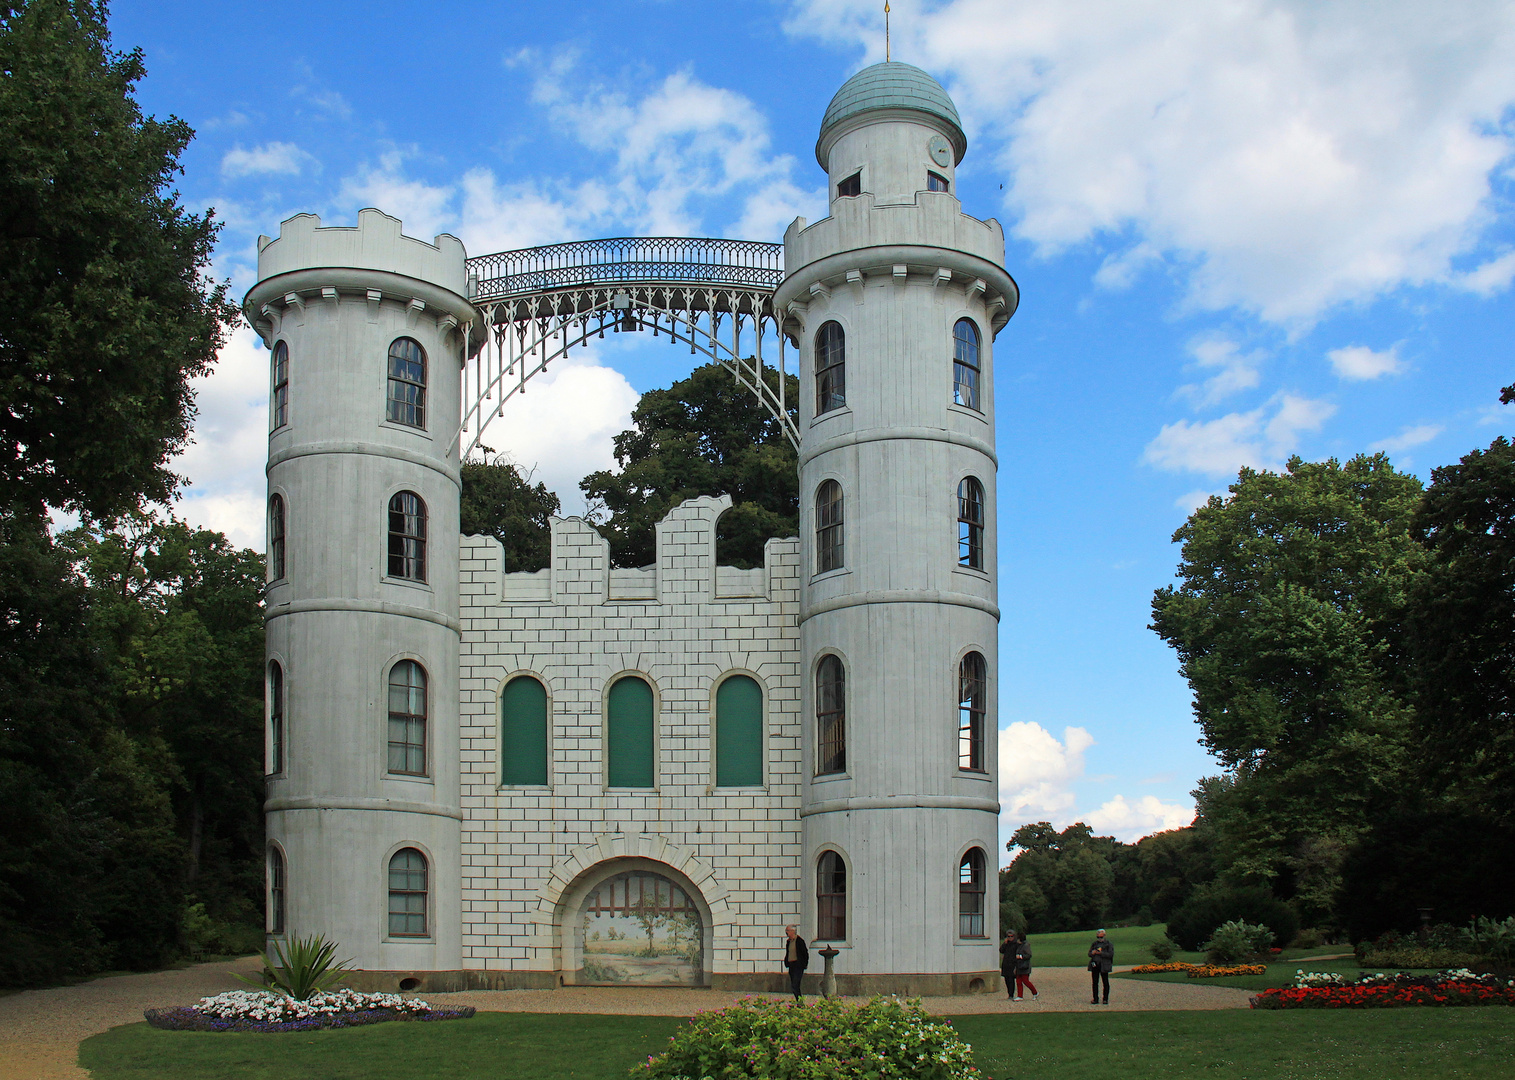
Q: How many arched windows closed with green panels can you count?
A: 3